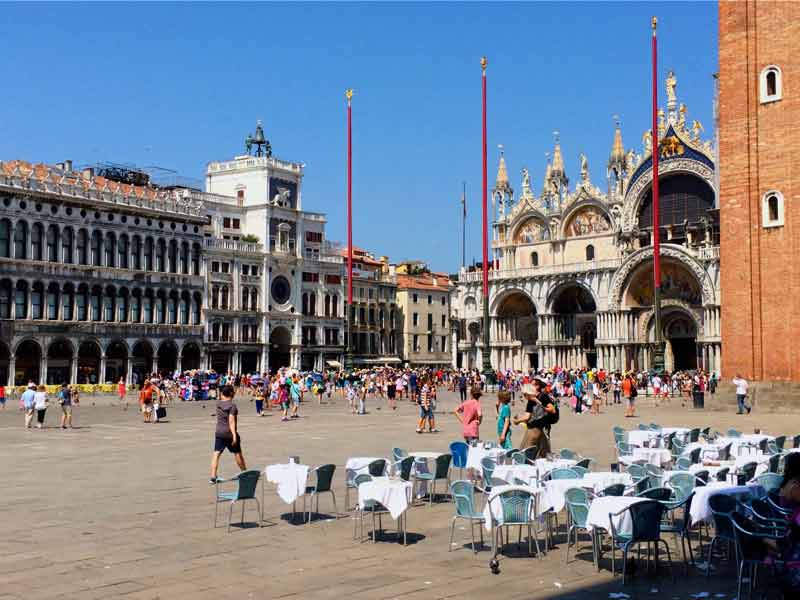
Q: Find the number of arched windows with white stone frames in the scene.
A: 2